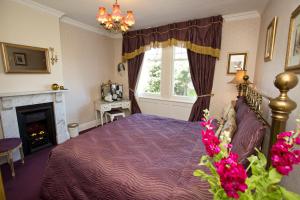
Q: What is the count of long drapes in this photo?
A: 2